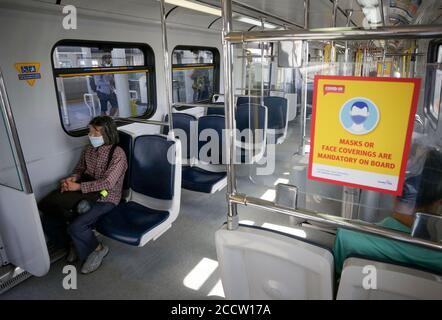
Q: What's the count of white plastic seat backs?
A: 2